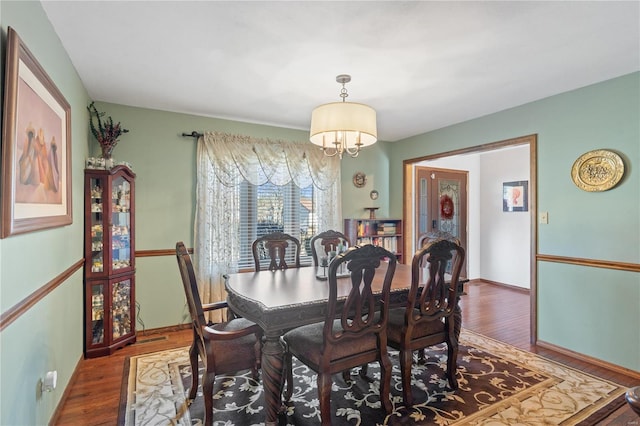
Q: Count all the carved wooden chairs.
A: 6